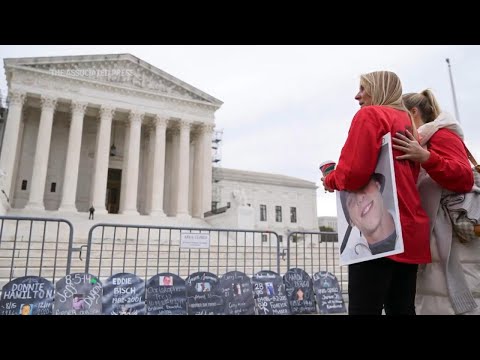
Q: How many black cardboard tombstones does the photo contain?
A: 9